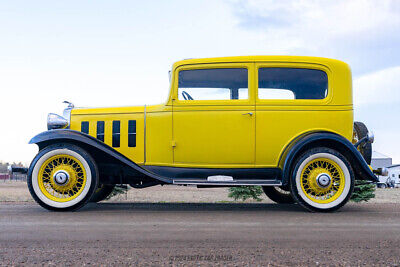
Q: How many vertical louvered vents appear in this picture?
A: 4